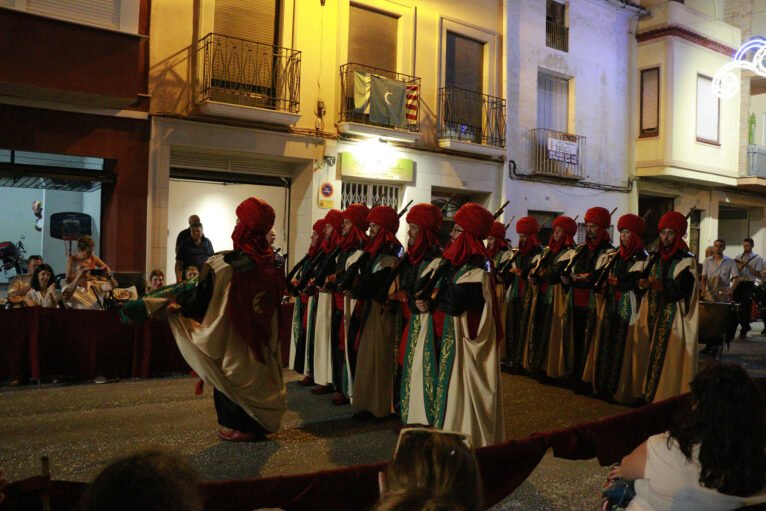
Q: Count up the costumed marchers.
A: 13